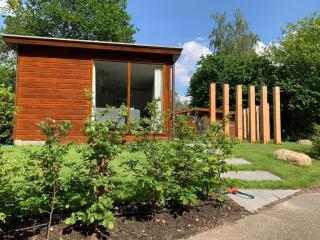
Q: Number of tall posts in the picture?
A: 6